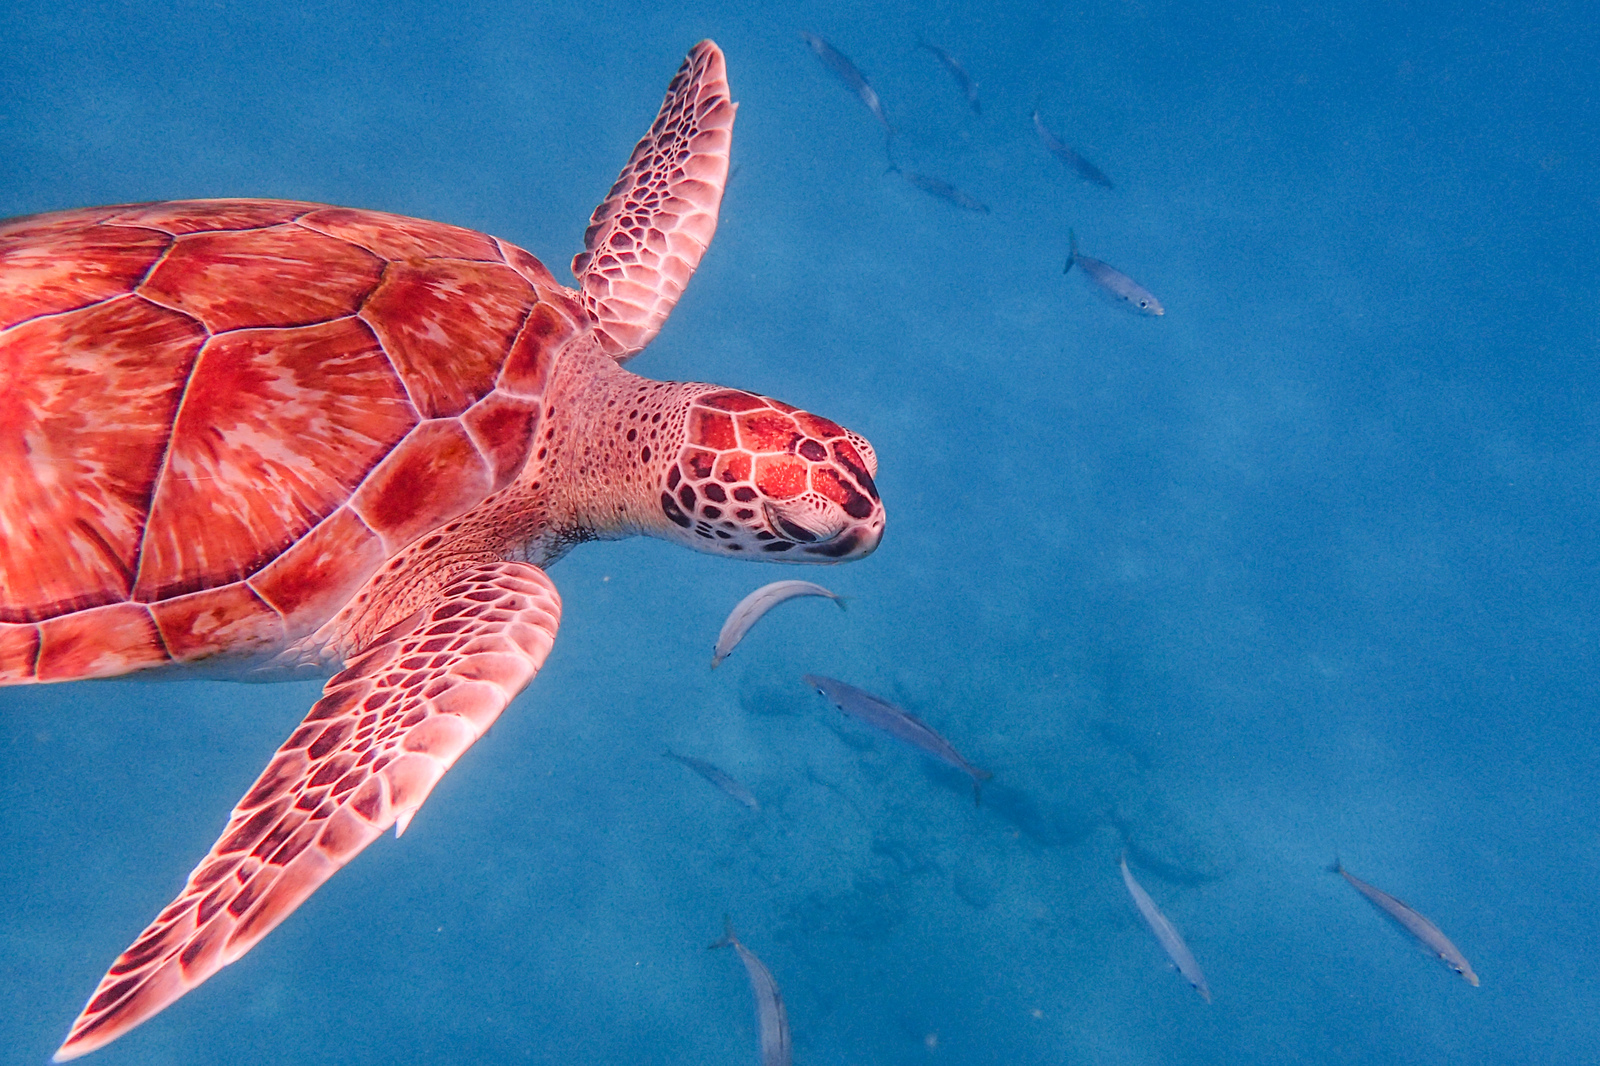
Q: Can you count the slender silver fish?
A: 11